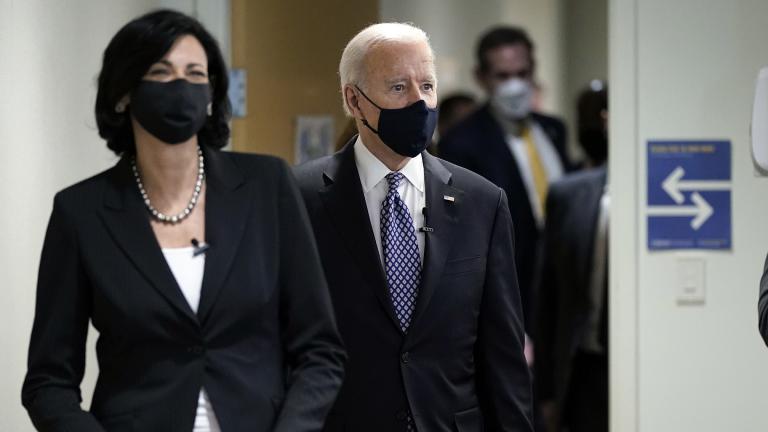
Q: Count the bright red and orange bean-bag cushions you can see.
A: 0